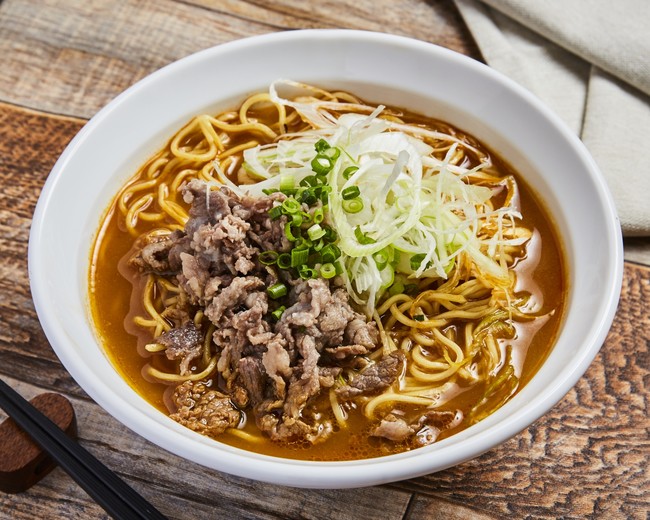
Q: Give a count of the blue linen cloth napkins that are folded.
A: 0